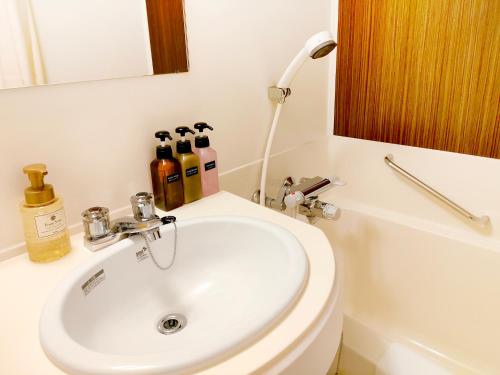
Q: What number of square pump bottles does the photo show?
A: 3